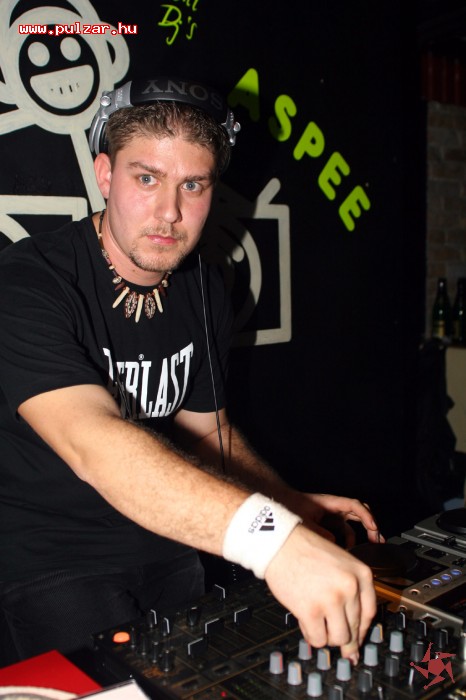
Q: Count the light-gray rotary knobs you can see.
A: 9